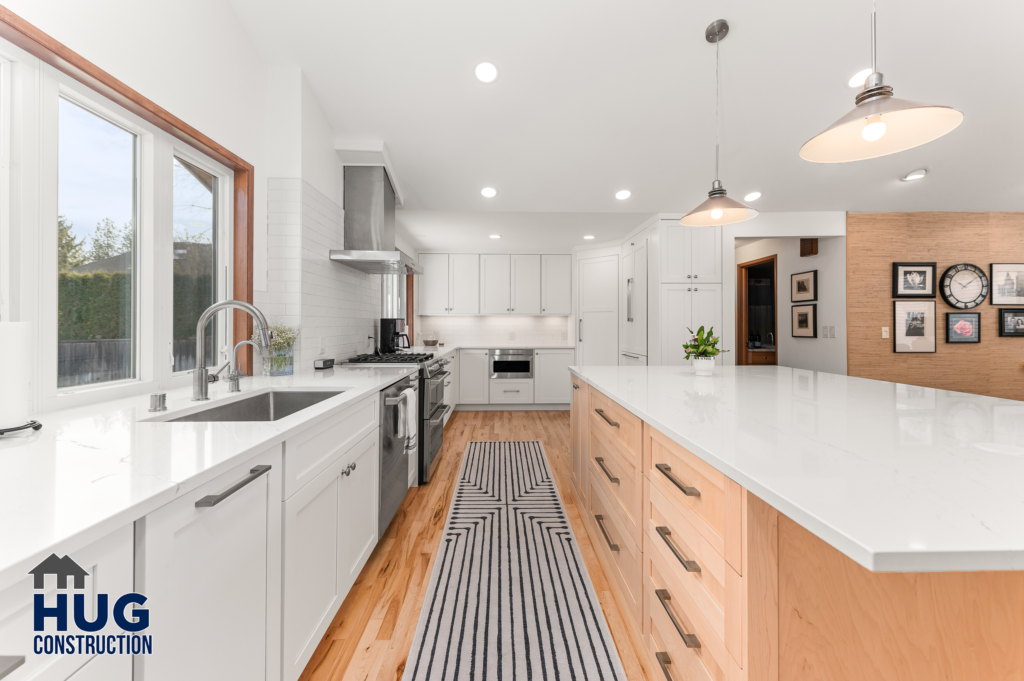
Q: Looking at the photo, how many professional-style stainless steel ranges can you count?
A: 1